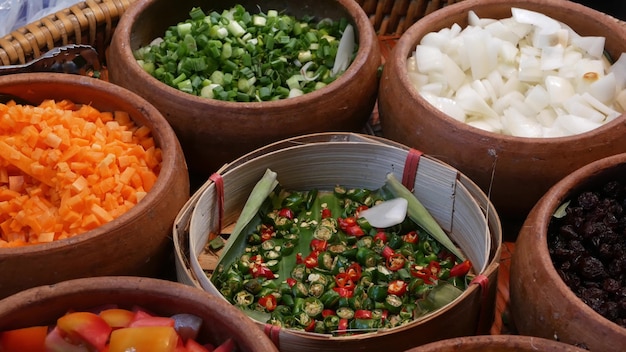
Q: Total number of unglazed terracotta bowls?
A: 6